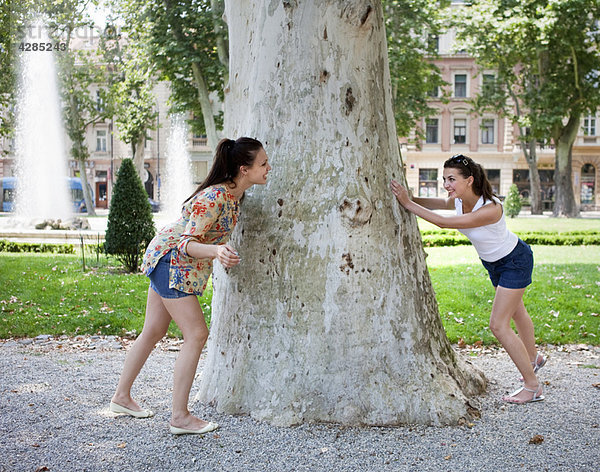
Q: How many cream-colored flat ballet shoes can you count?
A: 2